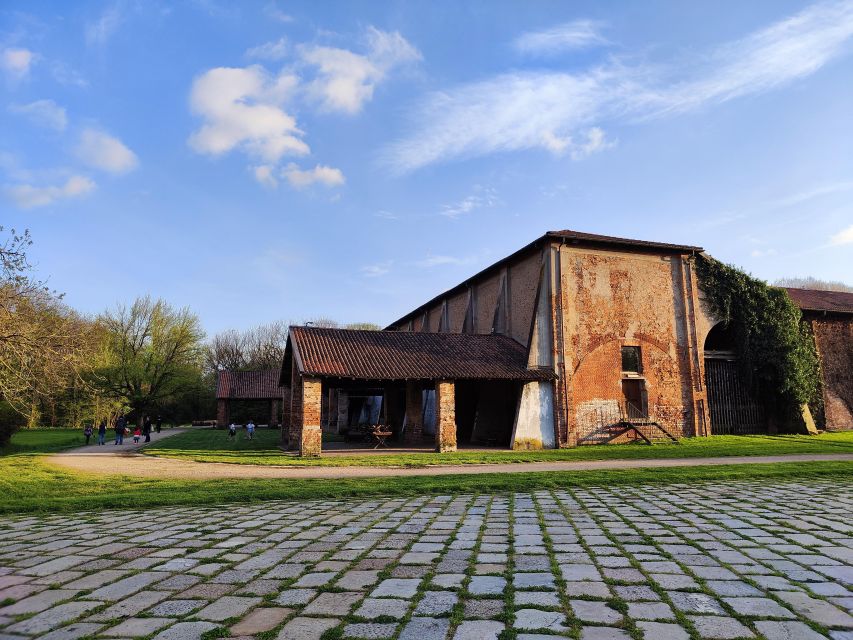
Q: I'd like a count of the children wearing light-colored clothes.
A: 2